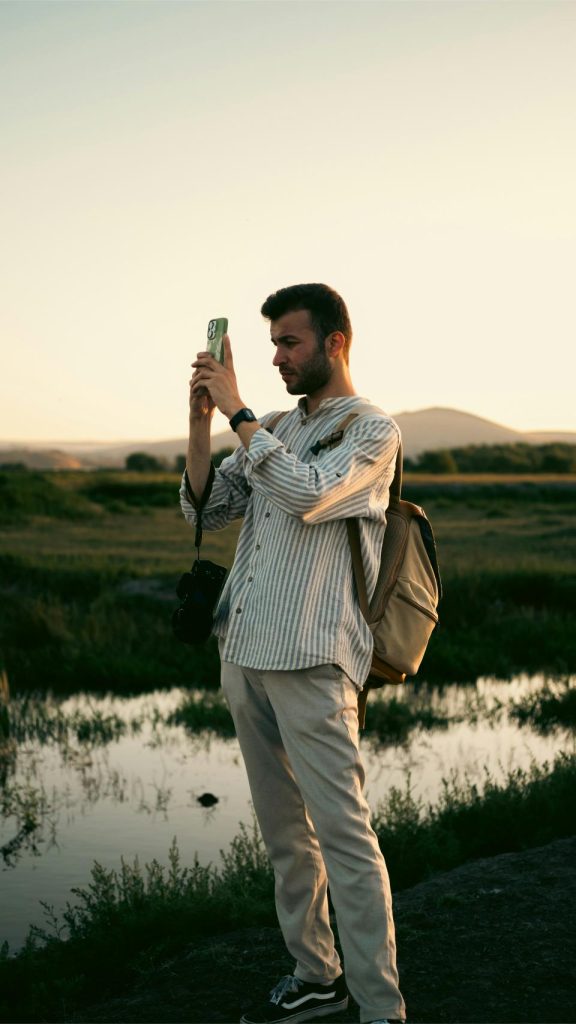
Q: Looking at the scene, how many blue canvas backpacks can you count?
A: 0